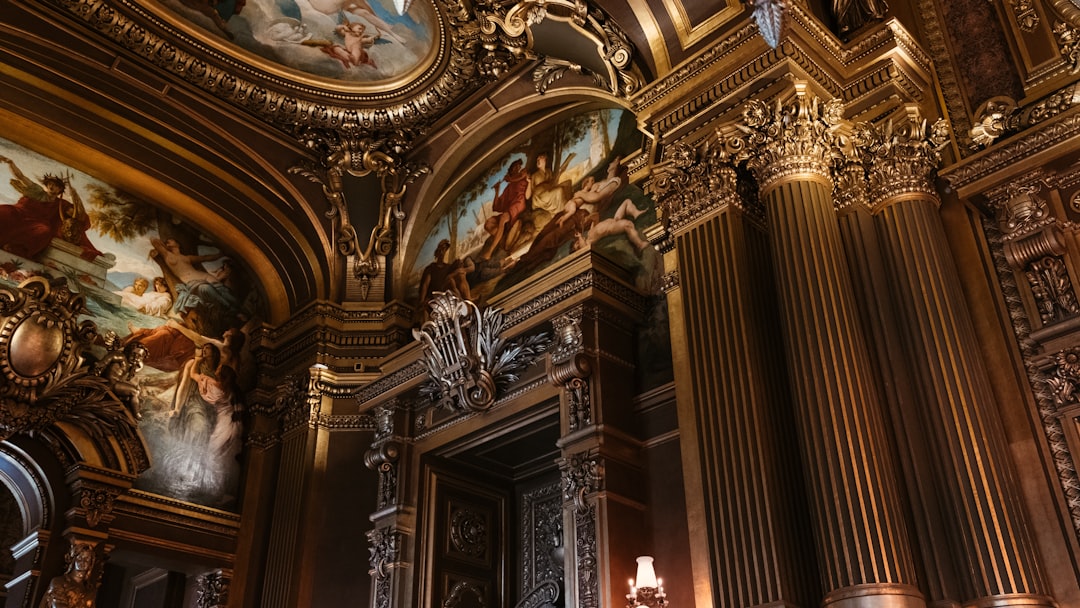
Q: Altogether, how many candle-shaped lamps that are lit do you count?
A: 4